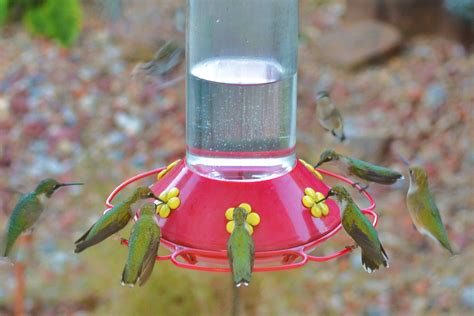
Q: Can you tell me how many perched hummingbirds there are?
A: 5